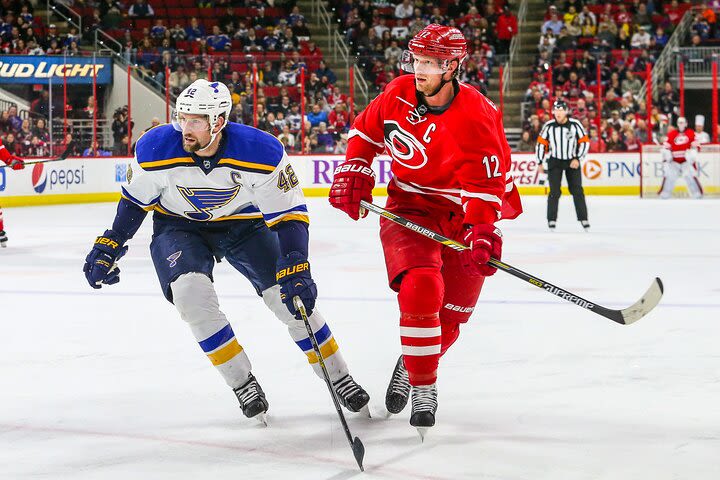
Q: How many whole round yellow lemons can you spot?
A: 0